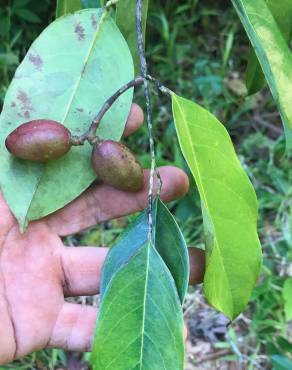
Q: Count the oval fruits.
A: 2